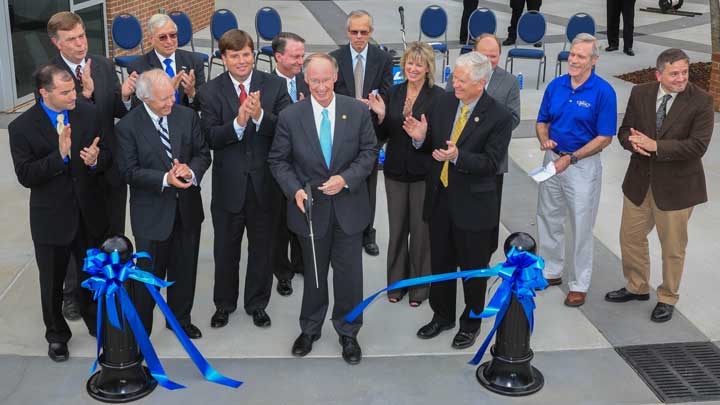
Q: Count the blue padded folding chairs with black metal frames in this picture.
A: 8